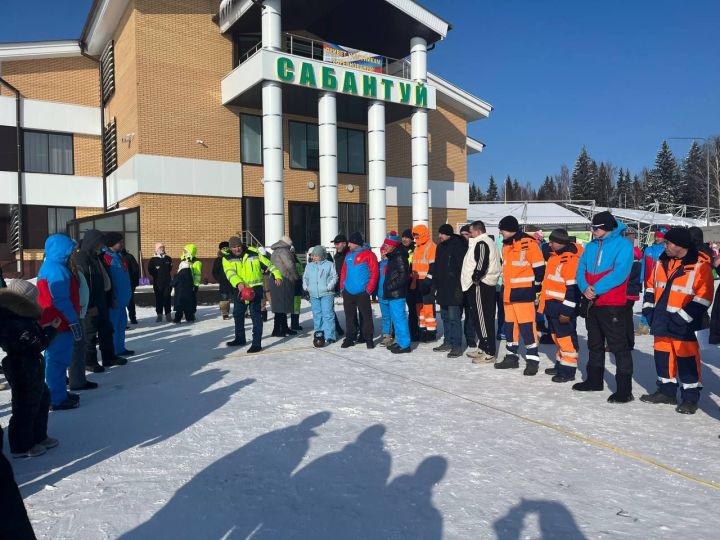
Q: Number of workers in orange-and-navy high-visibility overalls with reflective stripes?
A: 4